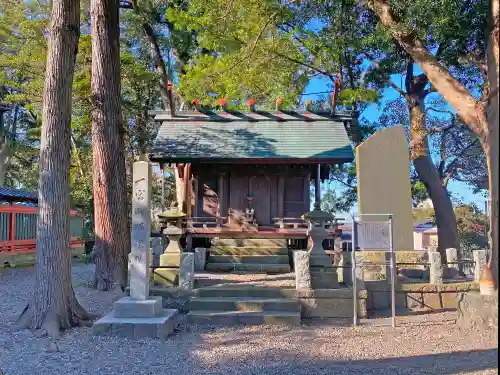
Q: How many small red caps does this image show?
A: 5